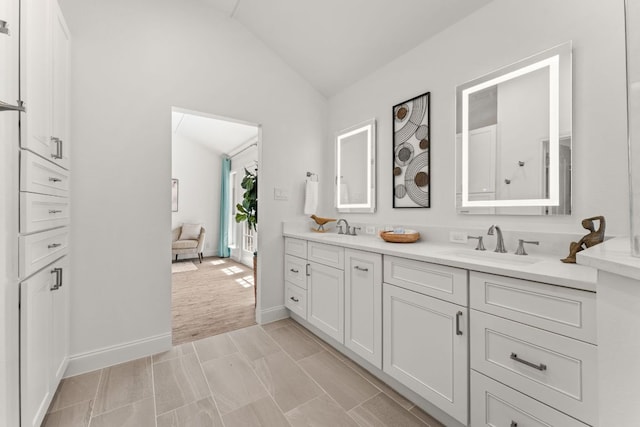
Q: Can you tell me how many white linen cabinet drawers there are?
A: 3